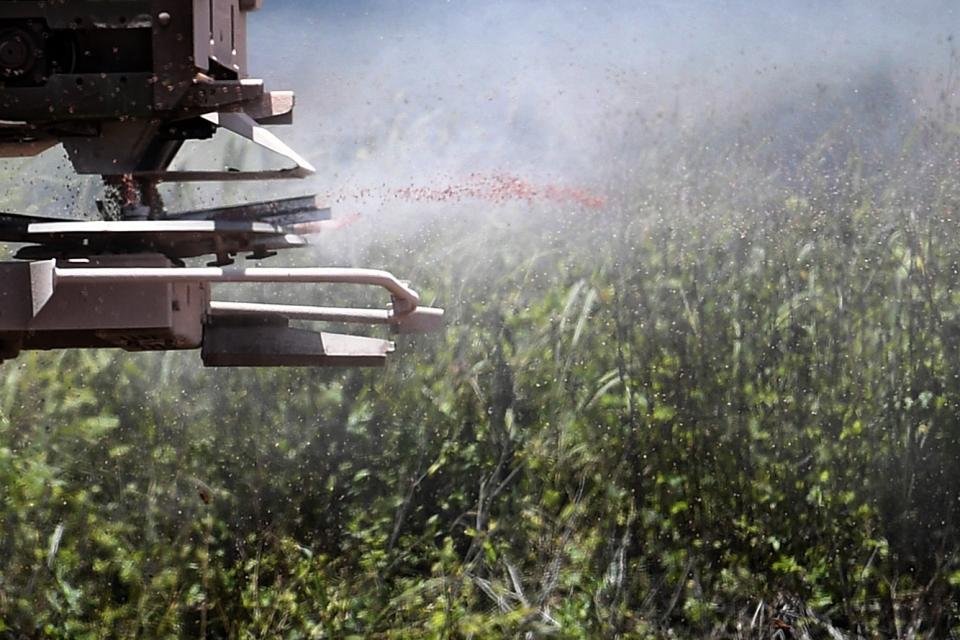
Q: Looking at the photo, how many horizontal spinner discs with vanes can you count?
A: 1